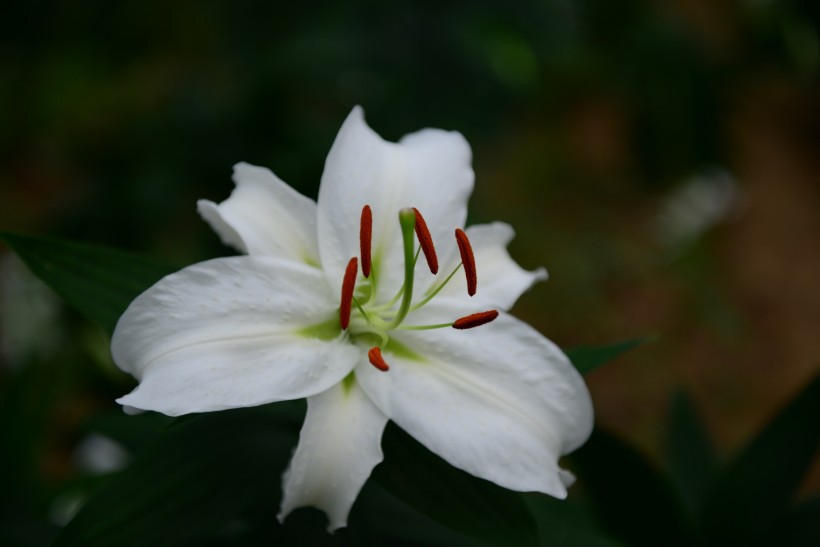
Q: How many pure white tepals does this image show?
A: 6